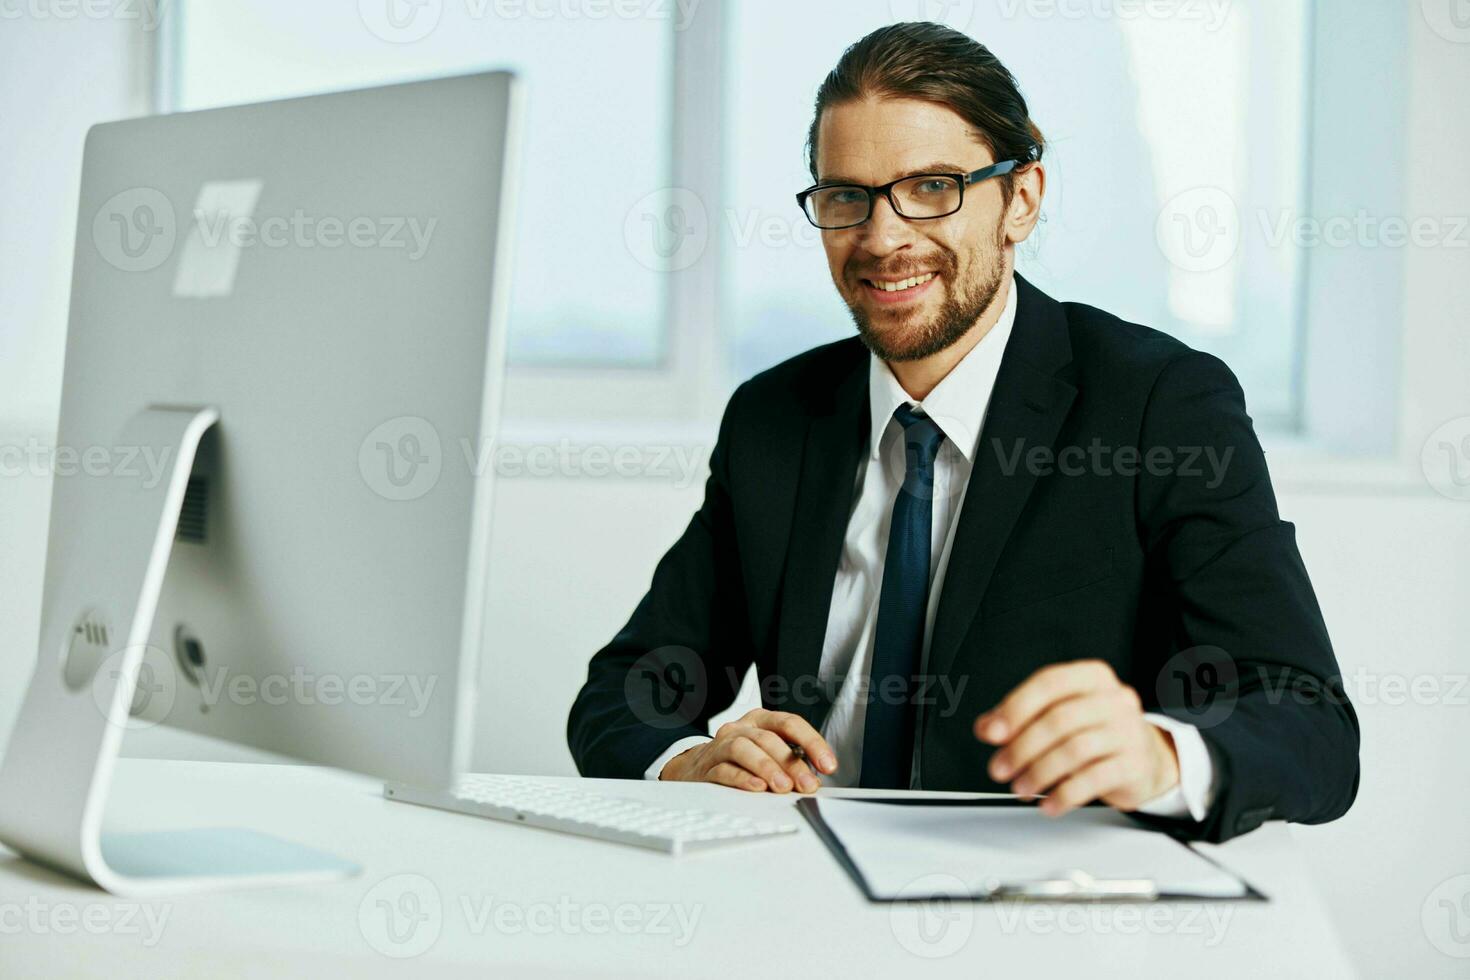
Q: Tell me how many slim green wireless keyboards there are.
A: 0